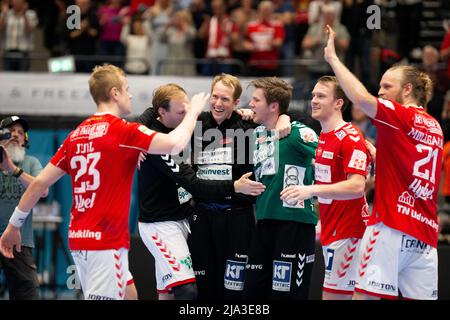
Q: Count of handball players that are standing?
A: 6